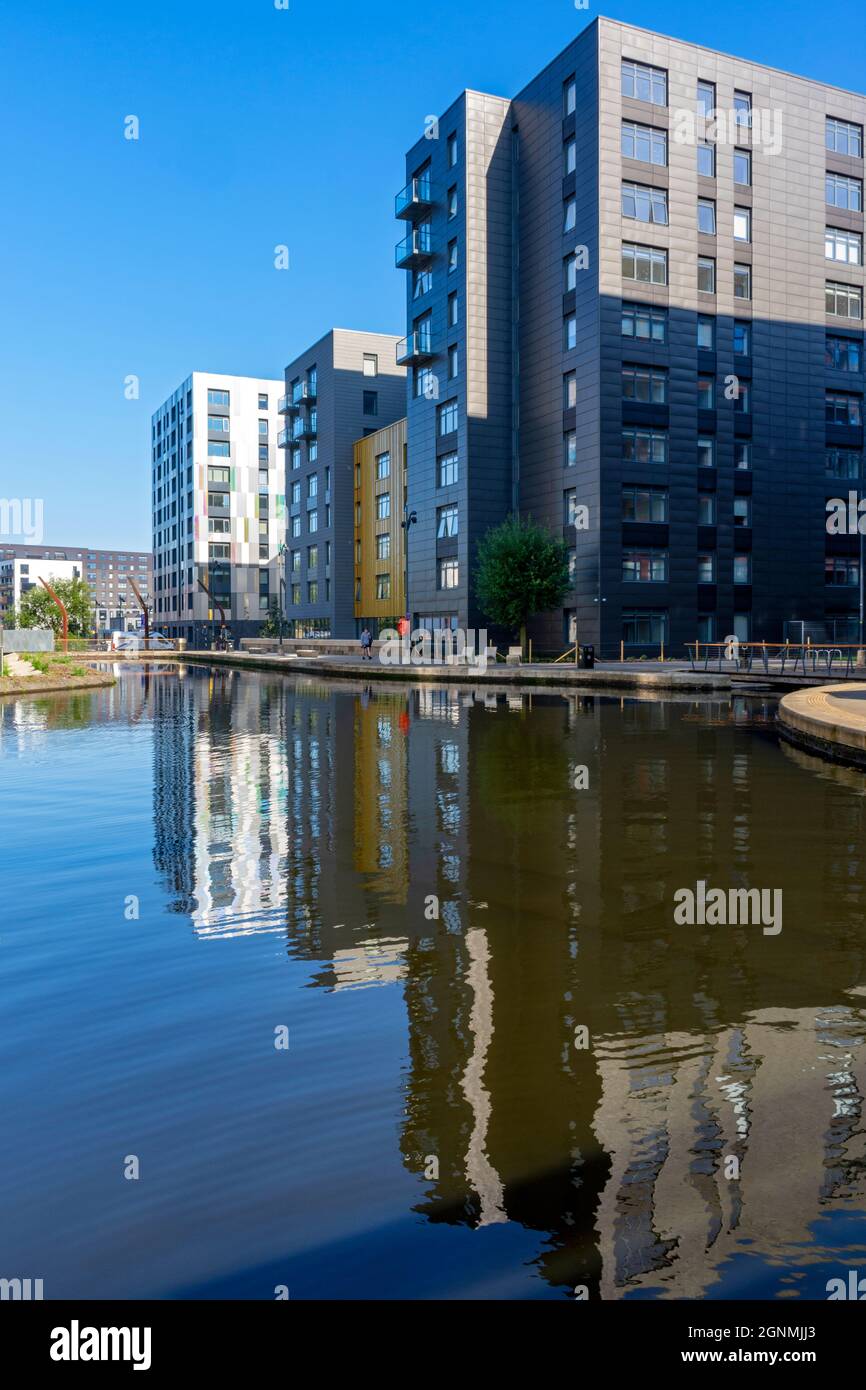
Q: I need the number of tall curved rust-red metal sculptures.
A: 3